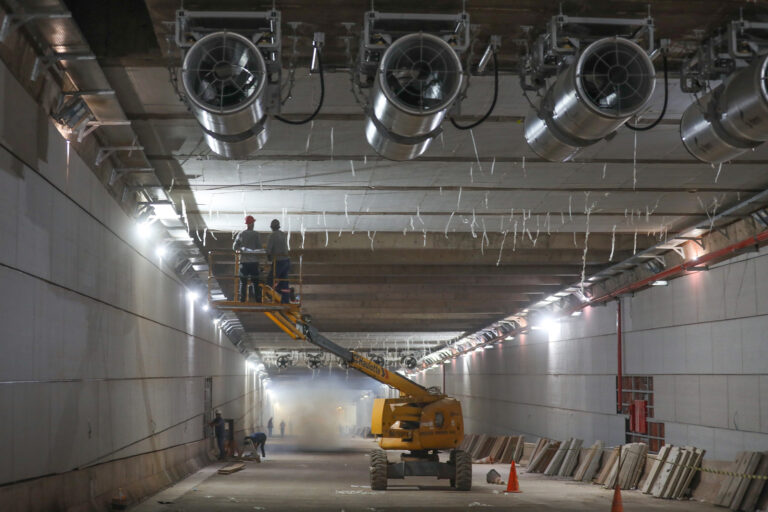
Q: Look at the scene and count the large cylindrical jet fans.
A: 4